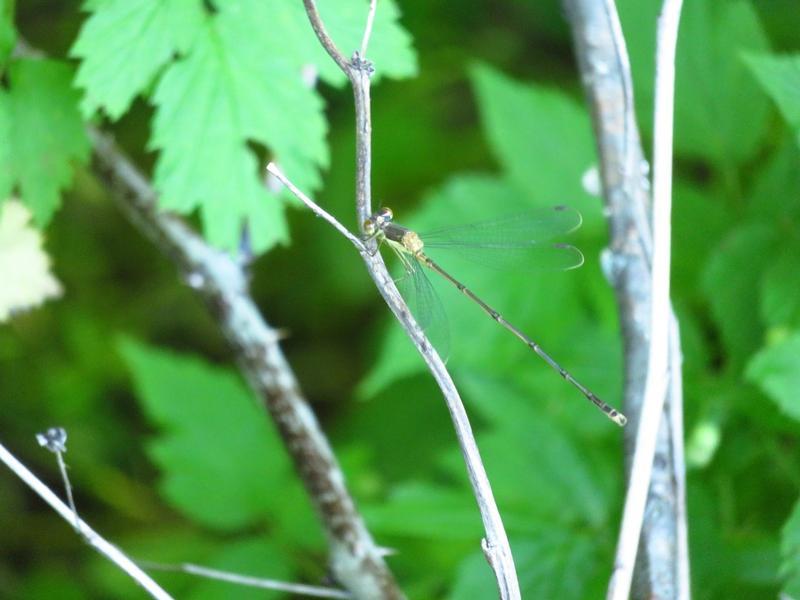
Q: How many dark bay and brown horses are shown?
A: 0